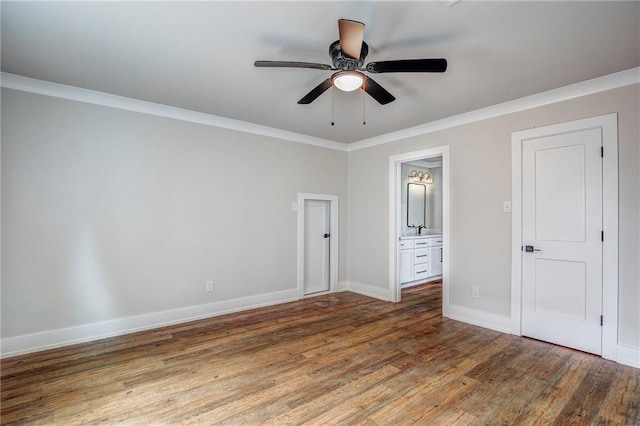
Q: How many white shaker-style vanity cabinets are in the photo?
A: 1